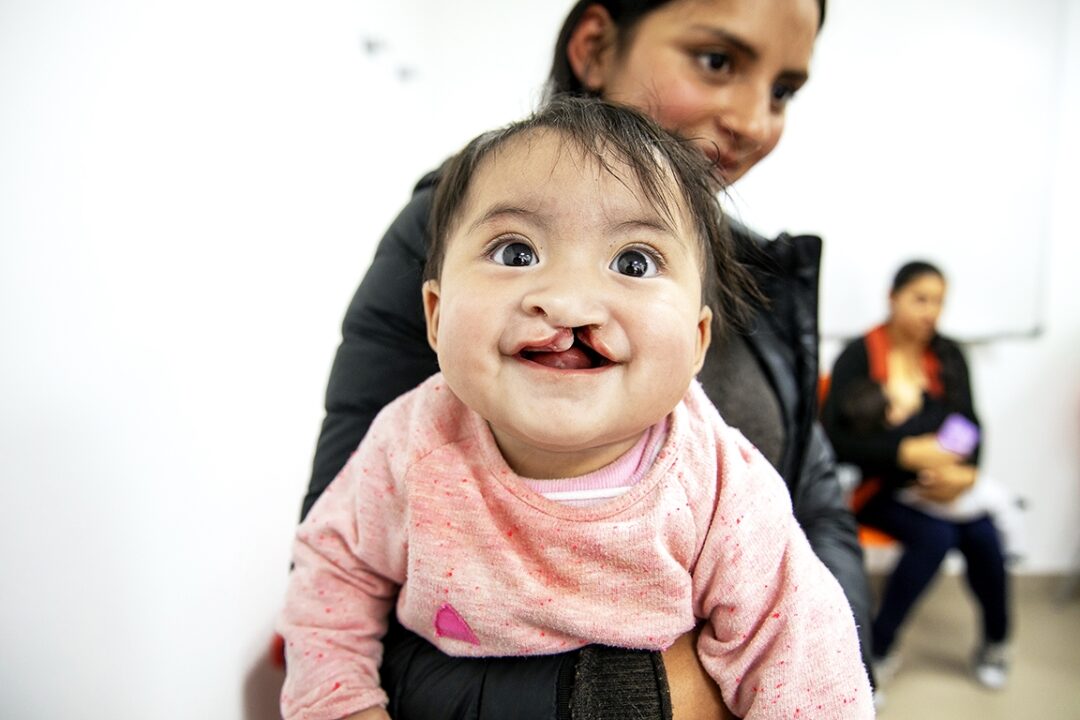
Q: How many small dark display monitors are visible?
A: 0